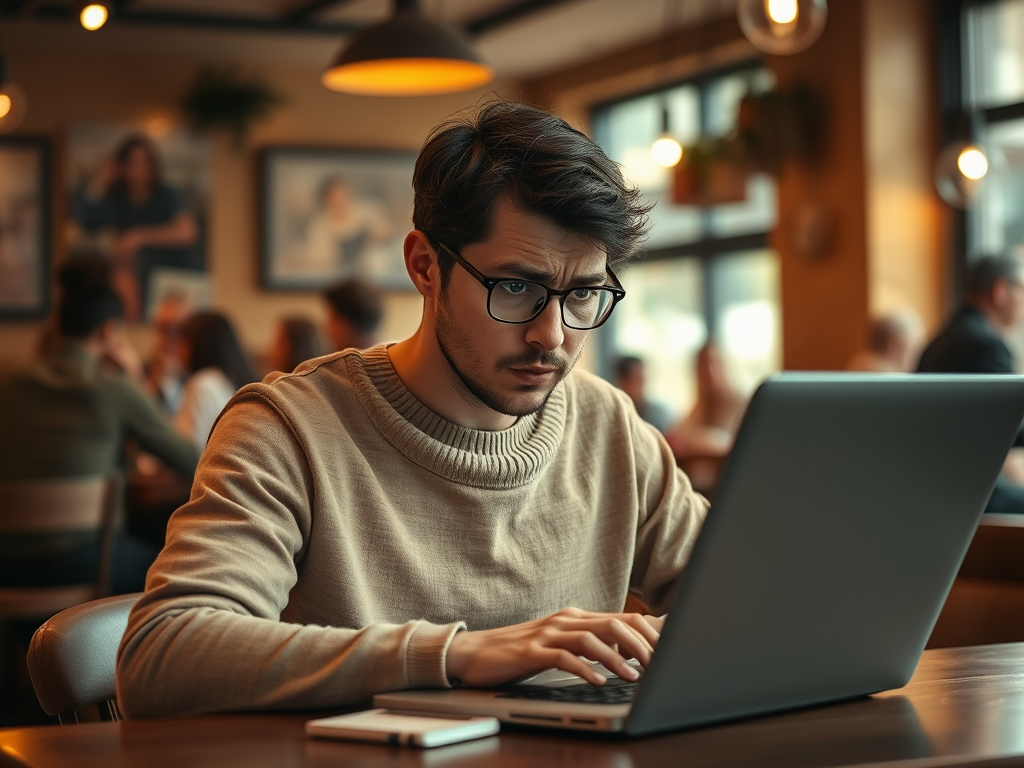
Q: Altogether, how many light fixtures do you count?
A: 6